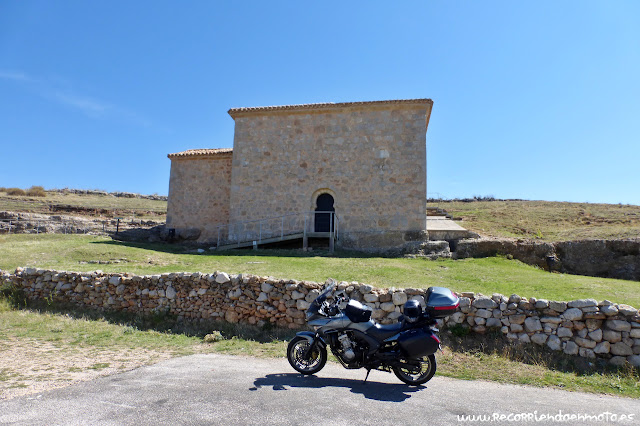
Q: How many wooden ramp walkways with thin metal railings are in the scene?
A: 1